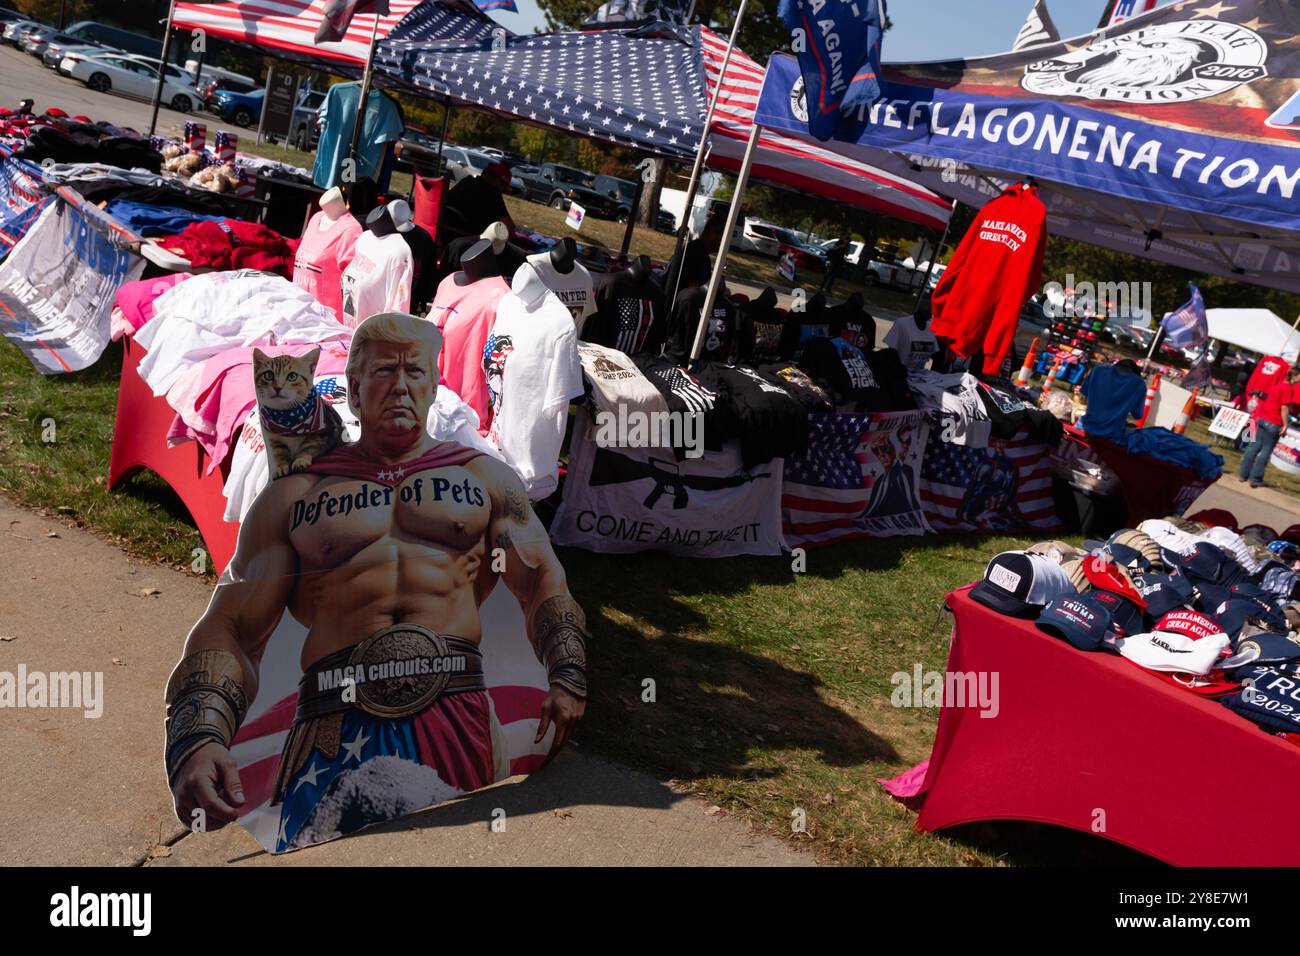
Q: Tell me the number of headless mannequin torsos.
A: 14